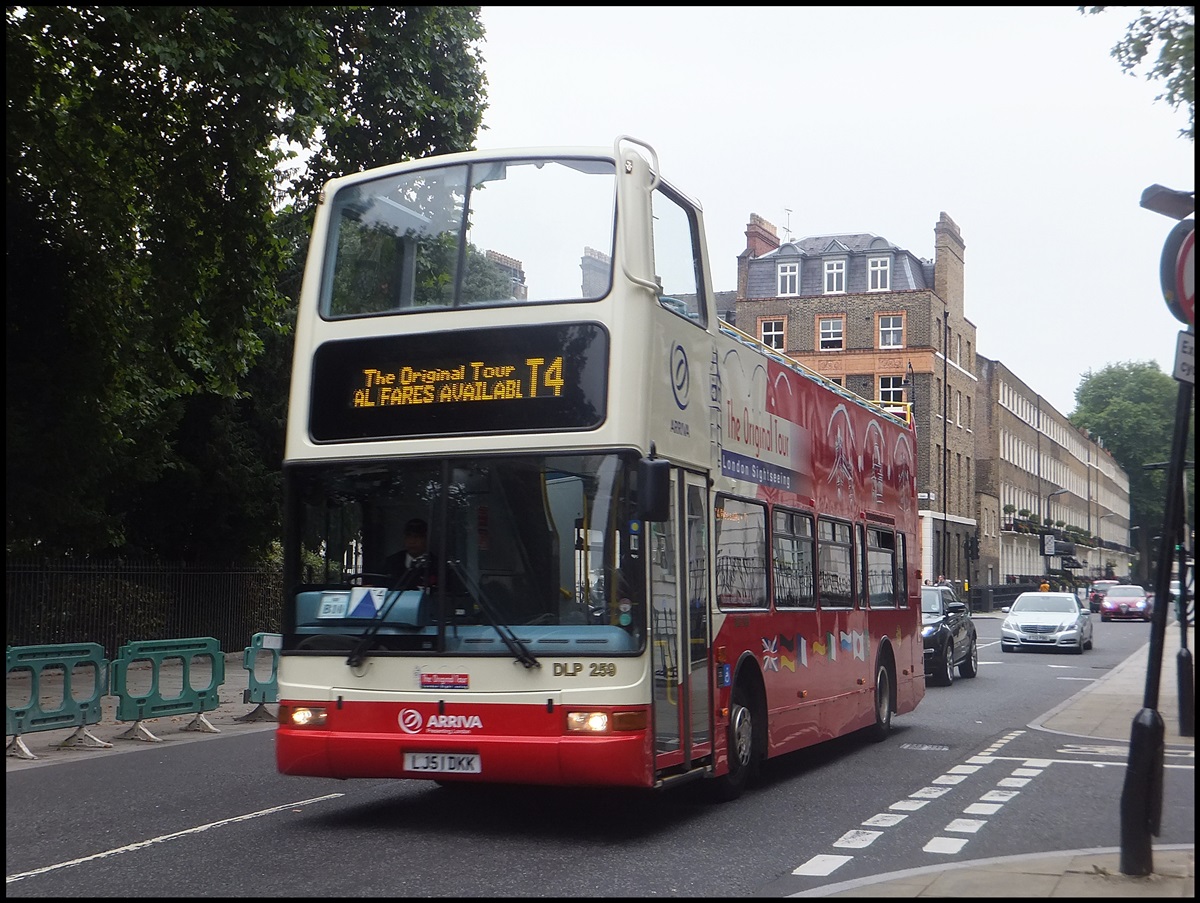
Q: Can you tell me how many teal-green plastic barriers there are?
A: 3